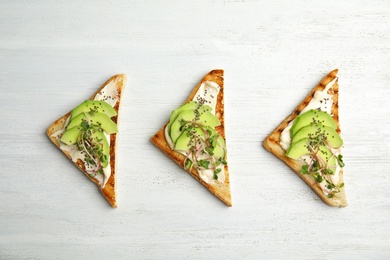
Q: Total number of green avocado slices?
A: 9